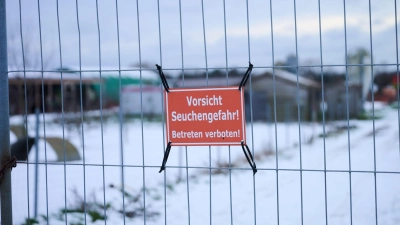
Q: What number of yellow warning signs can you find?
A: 0